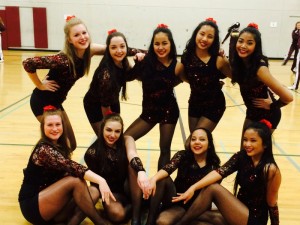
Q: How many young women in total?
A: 9